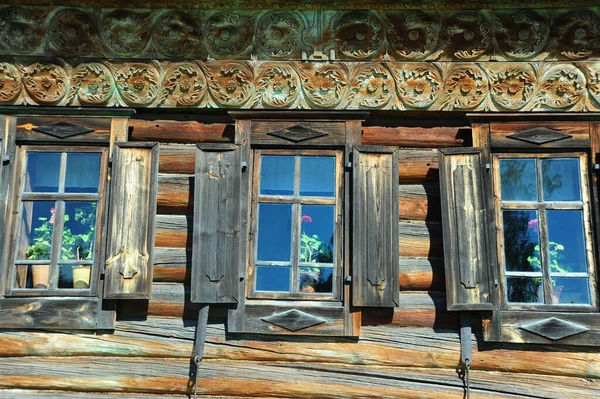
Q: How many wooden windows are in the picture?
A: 3